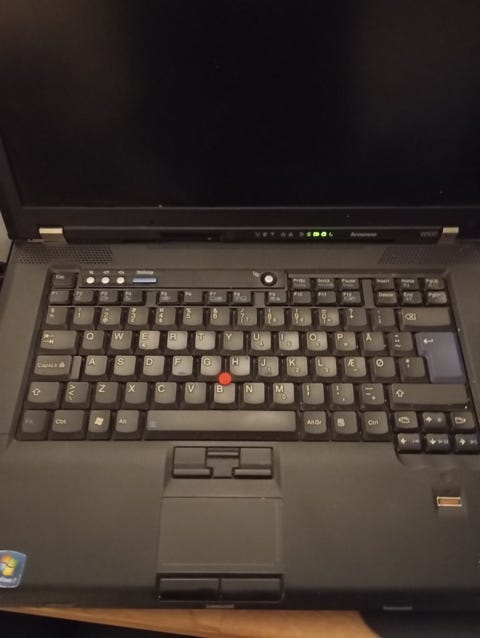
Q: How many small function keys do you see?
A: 12